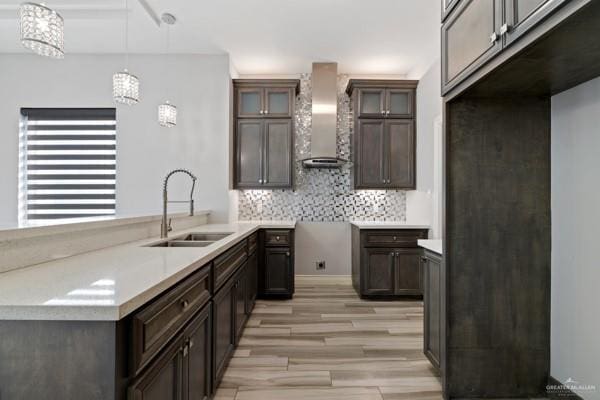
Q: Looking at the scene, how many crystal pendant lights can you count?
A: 3